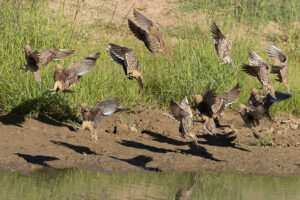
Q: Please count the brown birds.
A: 12